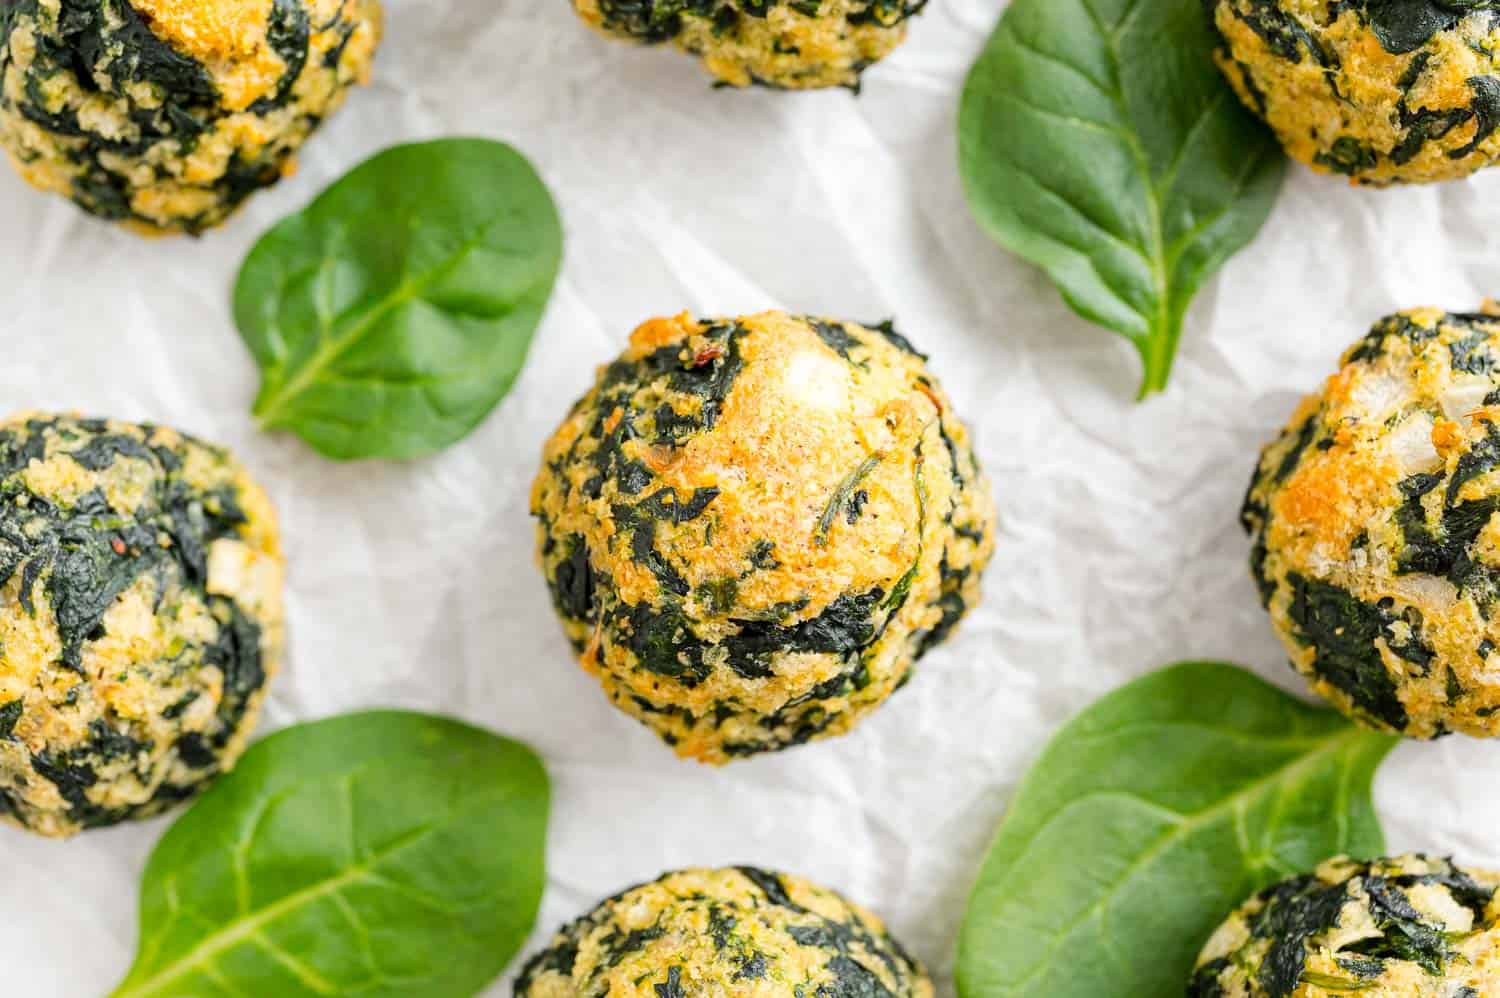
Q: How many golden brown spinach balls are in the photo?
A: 8